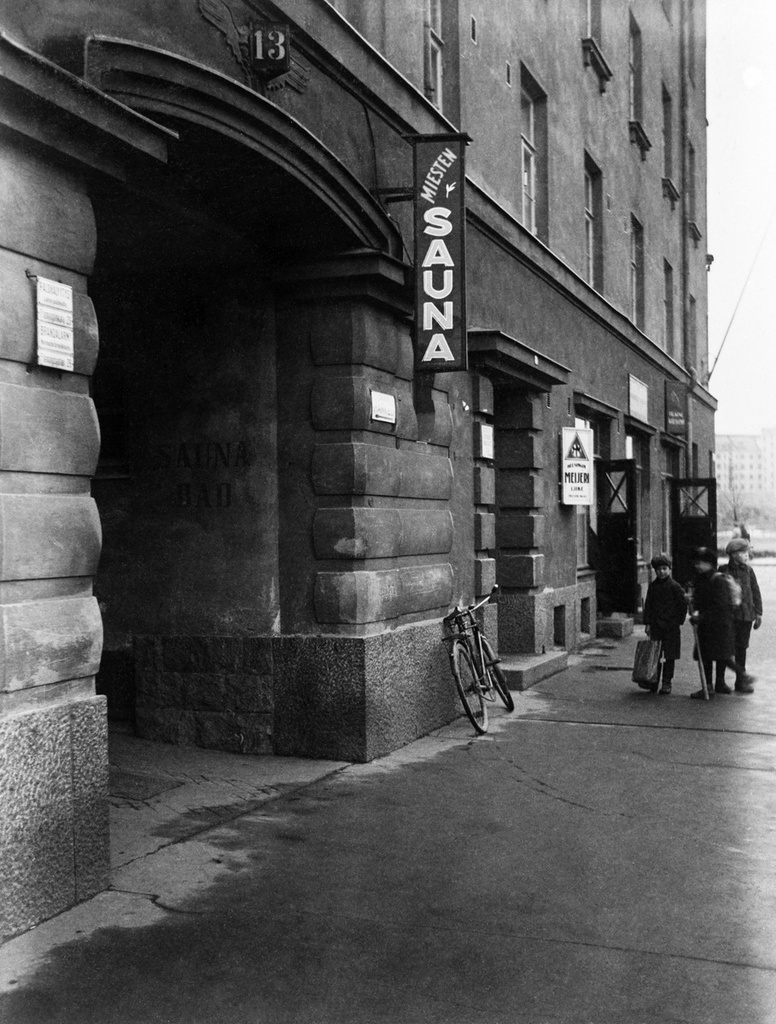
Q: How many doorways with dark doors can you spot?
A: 2